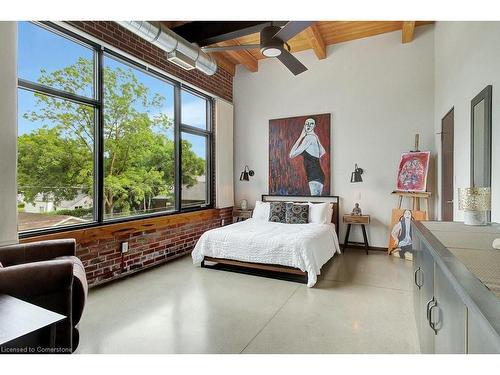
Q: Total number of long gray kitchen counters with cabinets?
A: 1